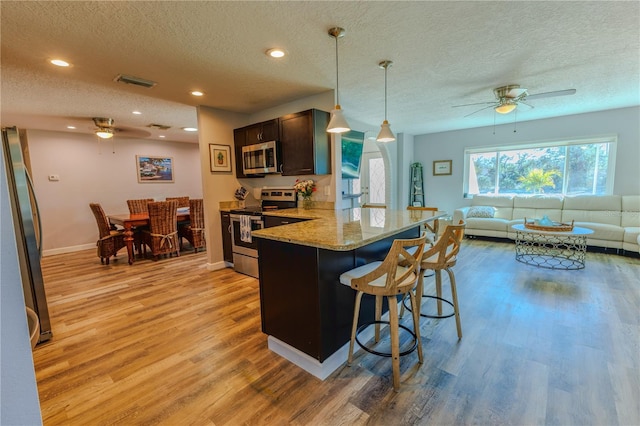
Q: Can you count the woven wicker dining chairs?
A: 5